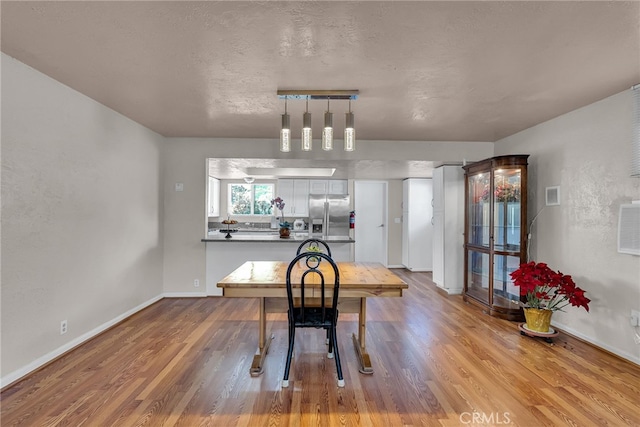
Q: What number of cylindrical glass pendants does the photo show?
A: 4